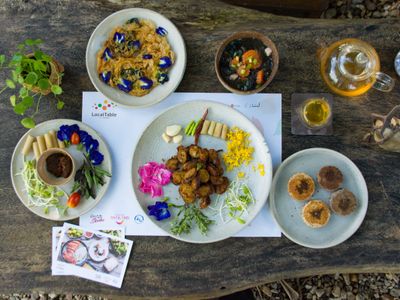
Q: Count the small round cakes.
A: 4